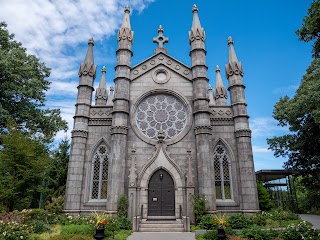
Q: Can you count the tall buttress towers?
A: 4